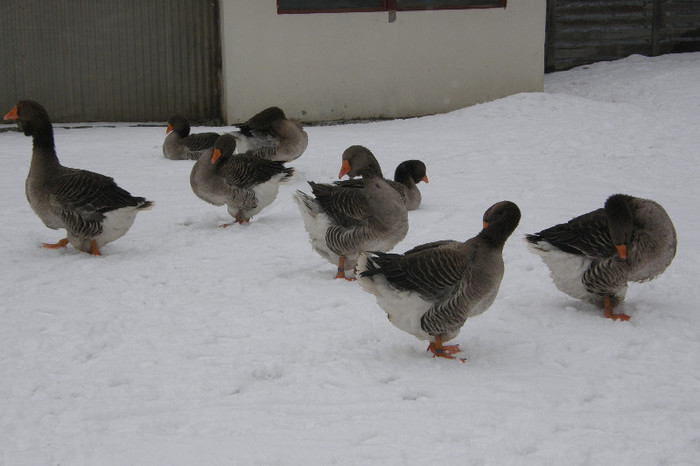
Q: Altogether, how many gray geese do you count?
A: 8